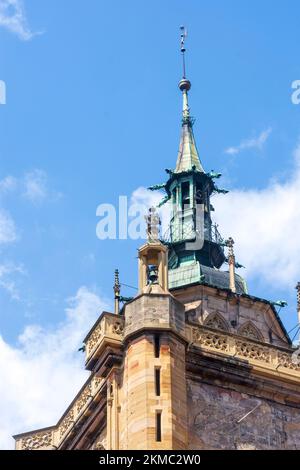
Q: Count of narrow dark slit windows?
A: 3